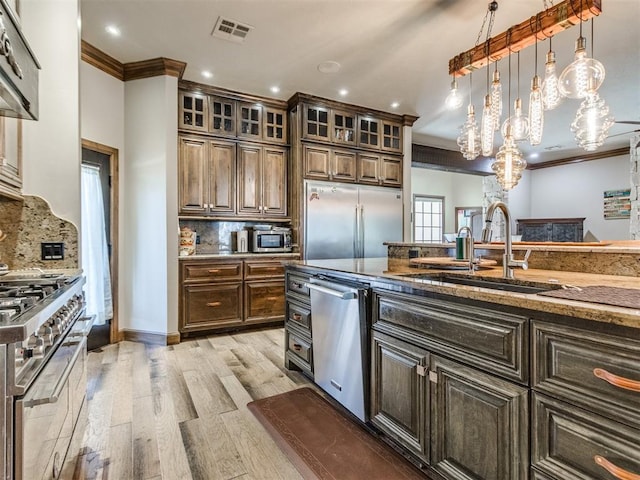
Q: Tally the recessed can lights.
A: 6